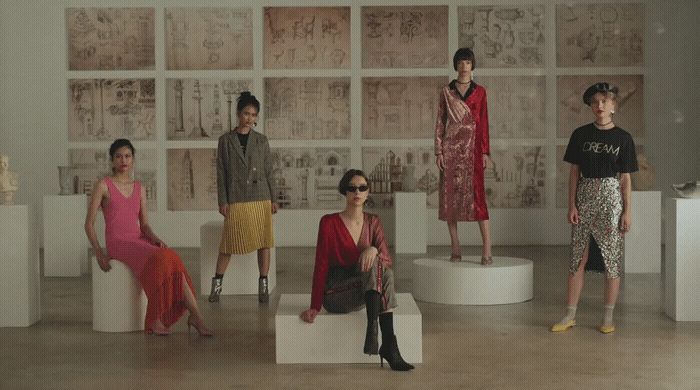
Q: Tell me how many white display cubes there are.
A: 7